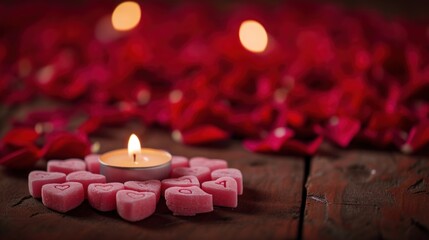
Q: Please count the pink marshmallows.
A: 15